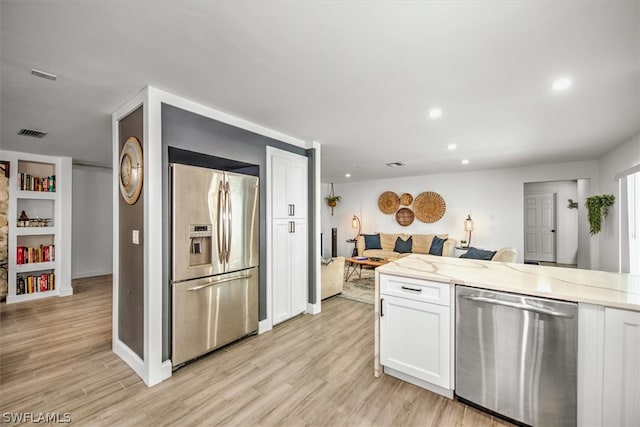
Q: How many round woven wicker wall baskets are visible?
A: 4